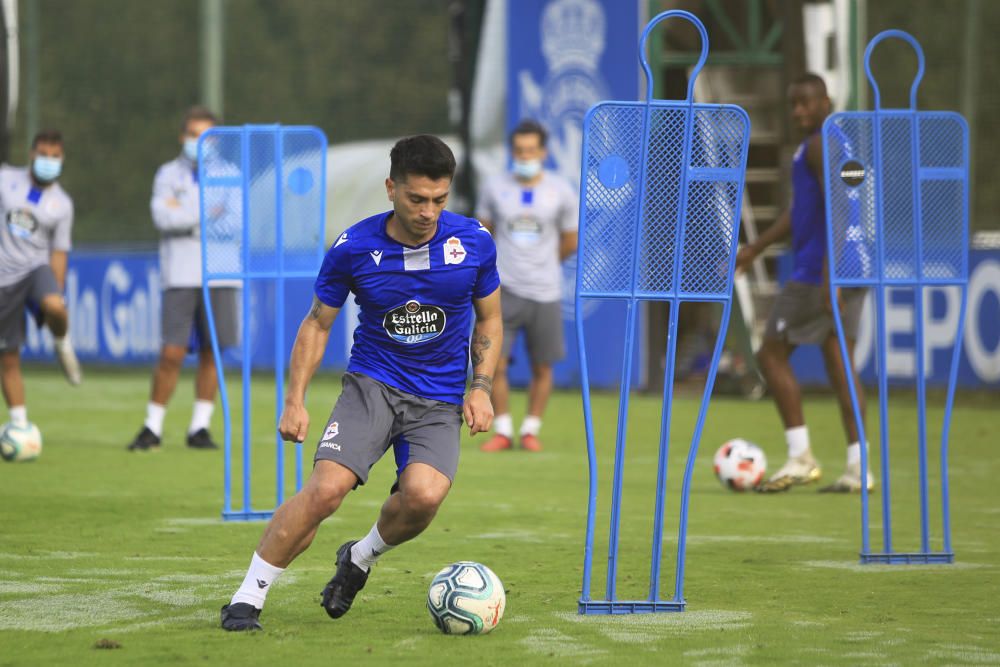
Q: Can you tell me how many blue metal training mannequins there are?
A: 3